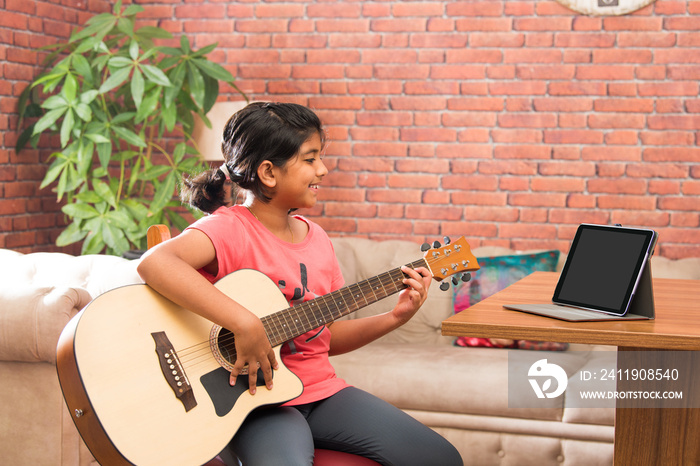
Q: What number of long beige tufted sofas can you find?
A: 1